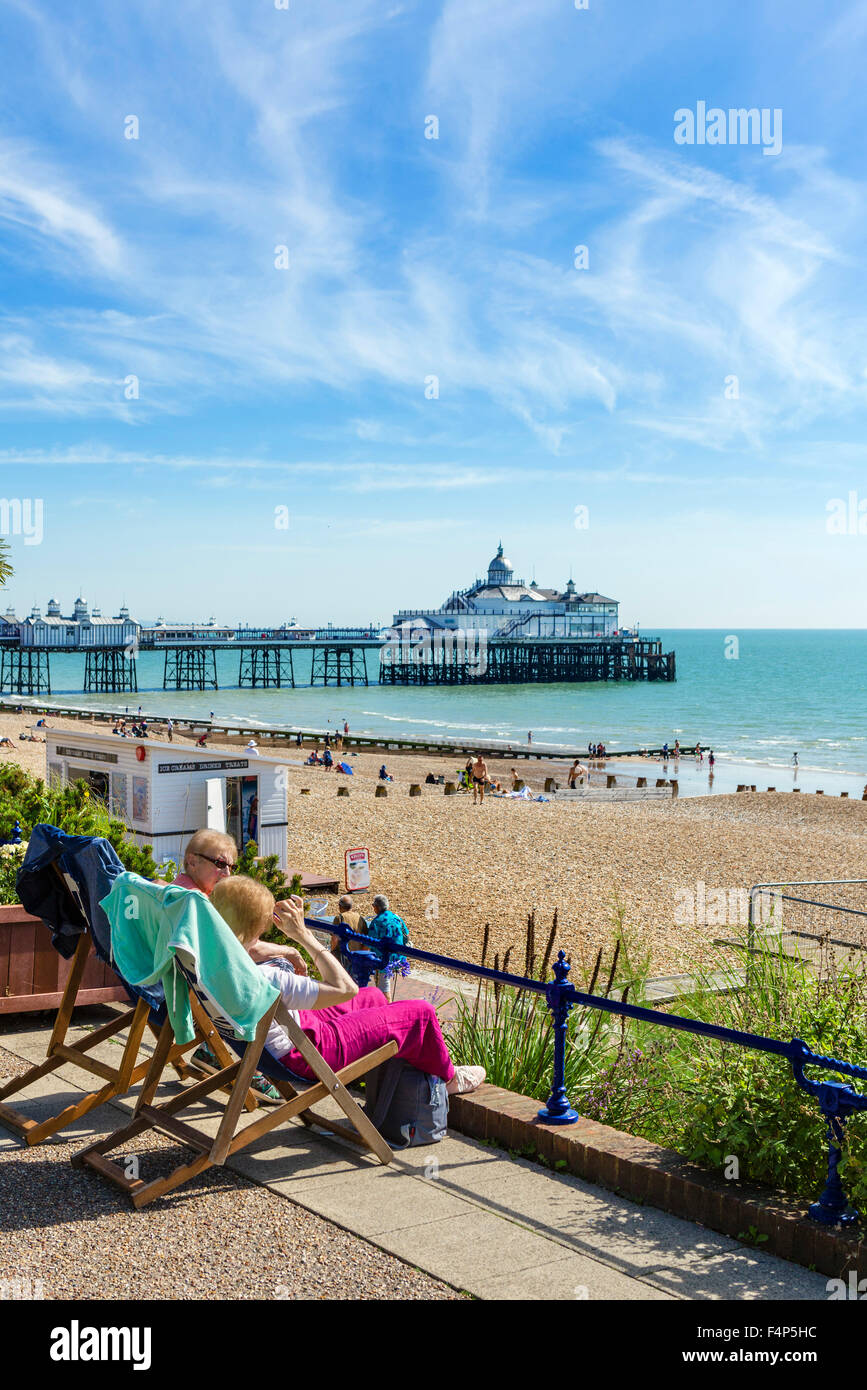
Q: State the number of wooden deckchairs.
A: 2